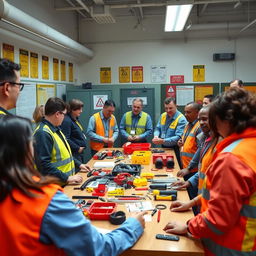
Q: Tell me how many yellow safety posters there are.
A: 11